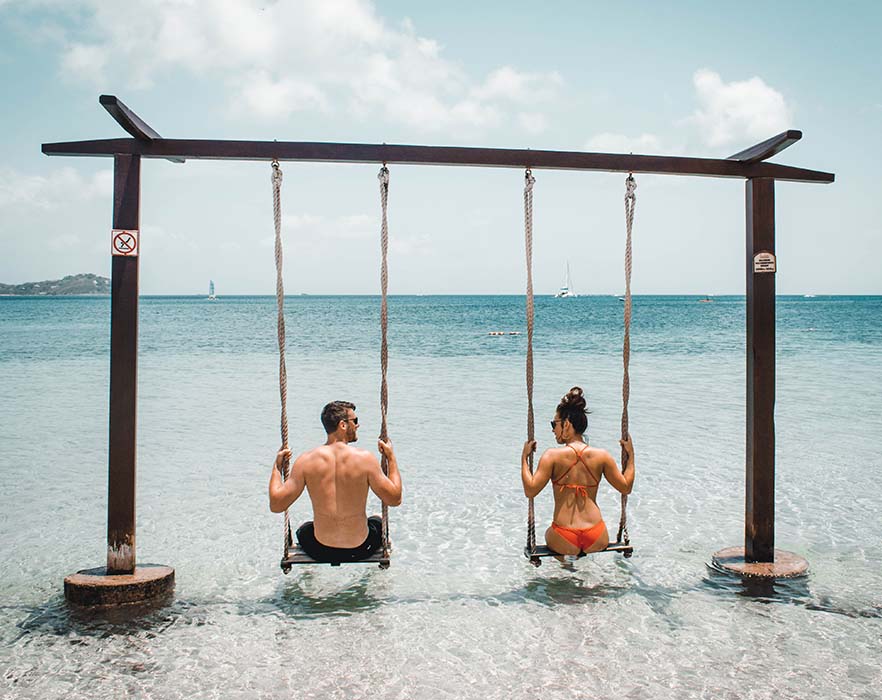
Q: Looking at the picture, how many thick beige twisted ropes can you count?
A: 4